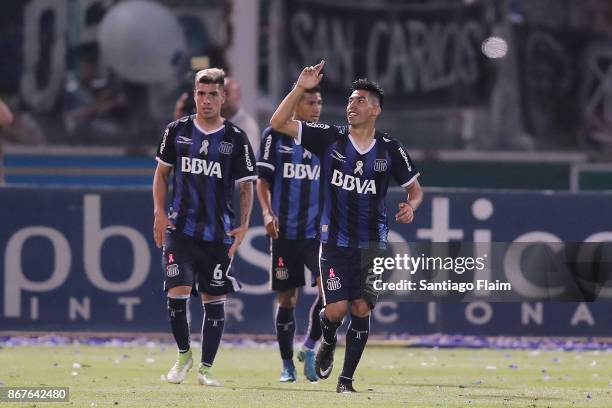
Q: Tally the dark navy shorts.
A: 3